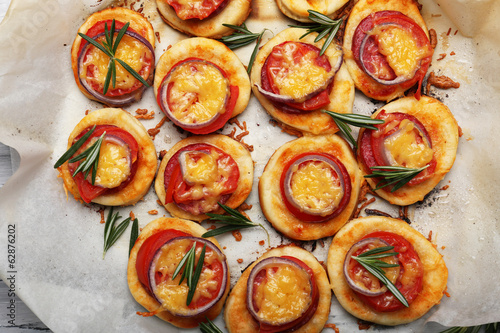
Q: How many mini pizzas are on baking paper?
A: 13